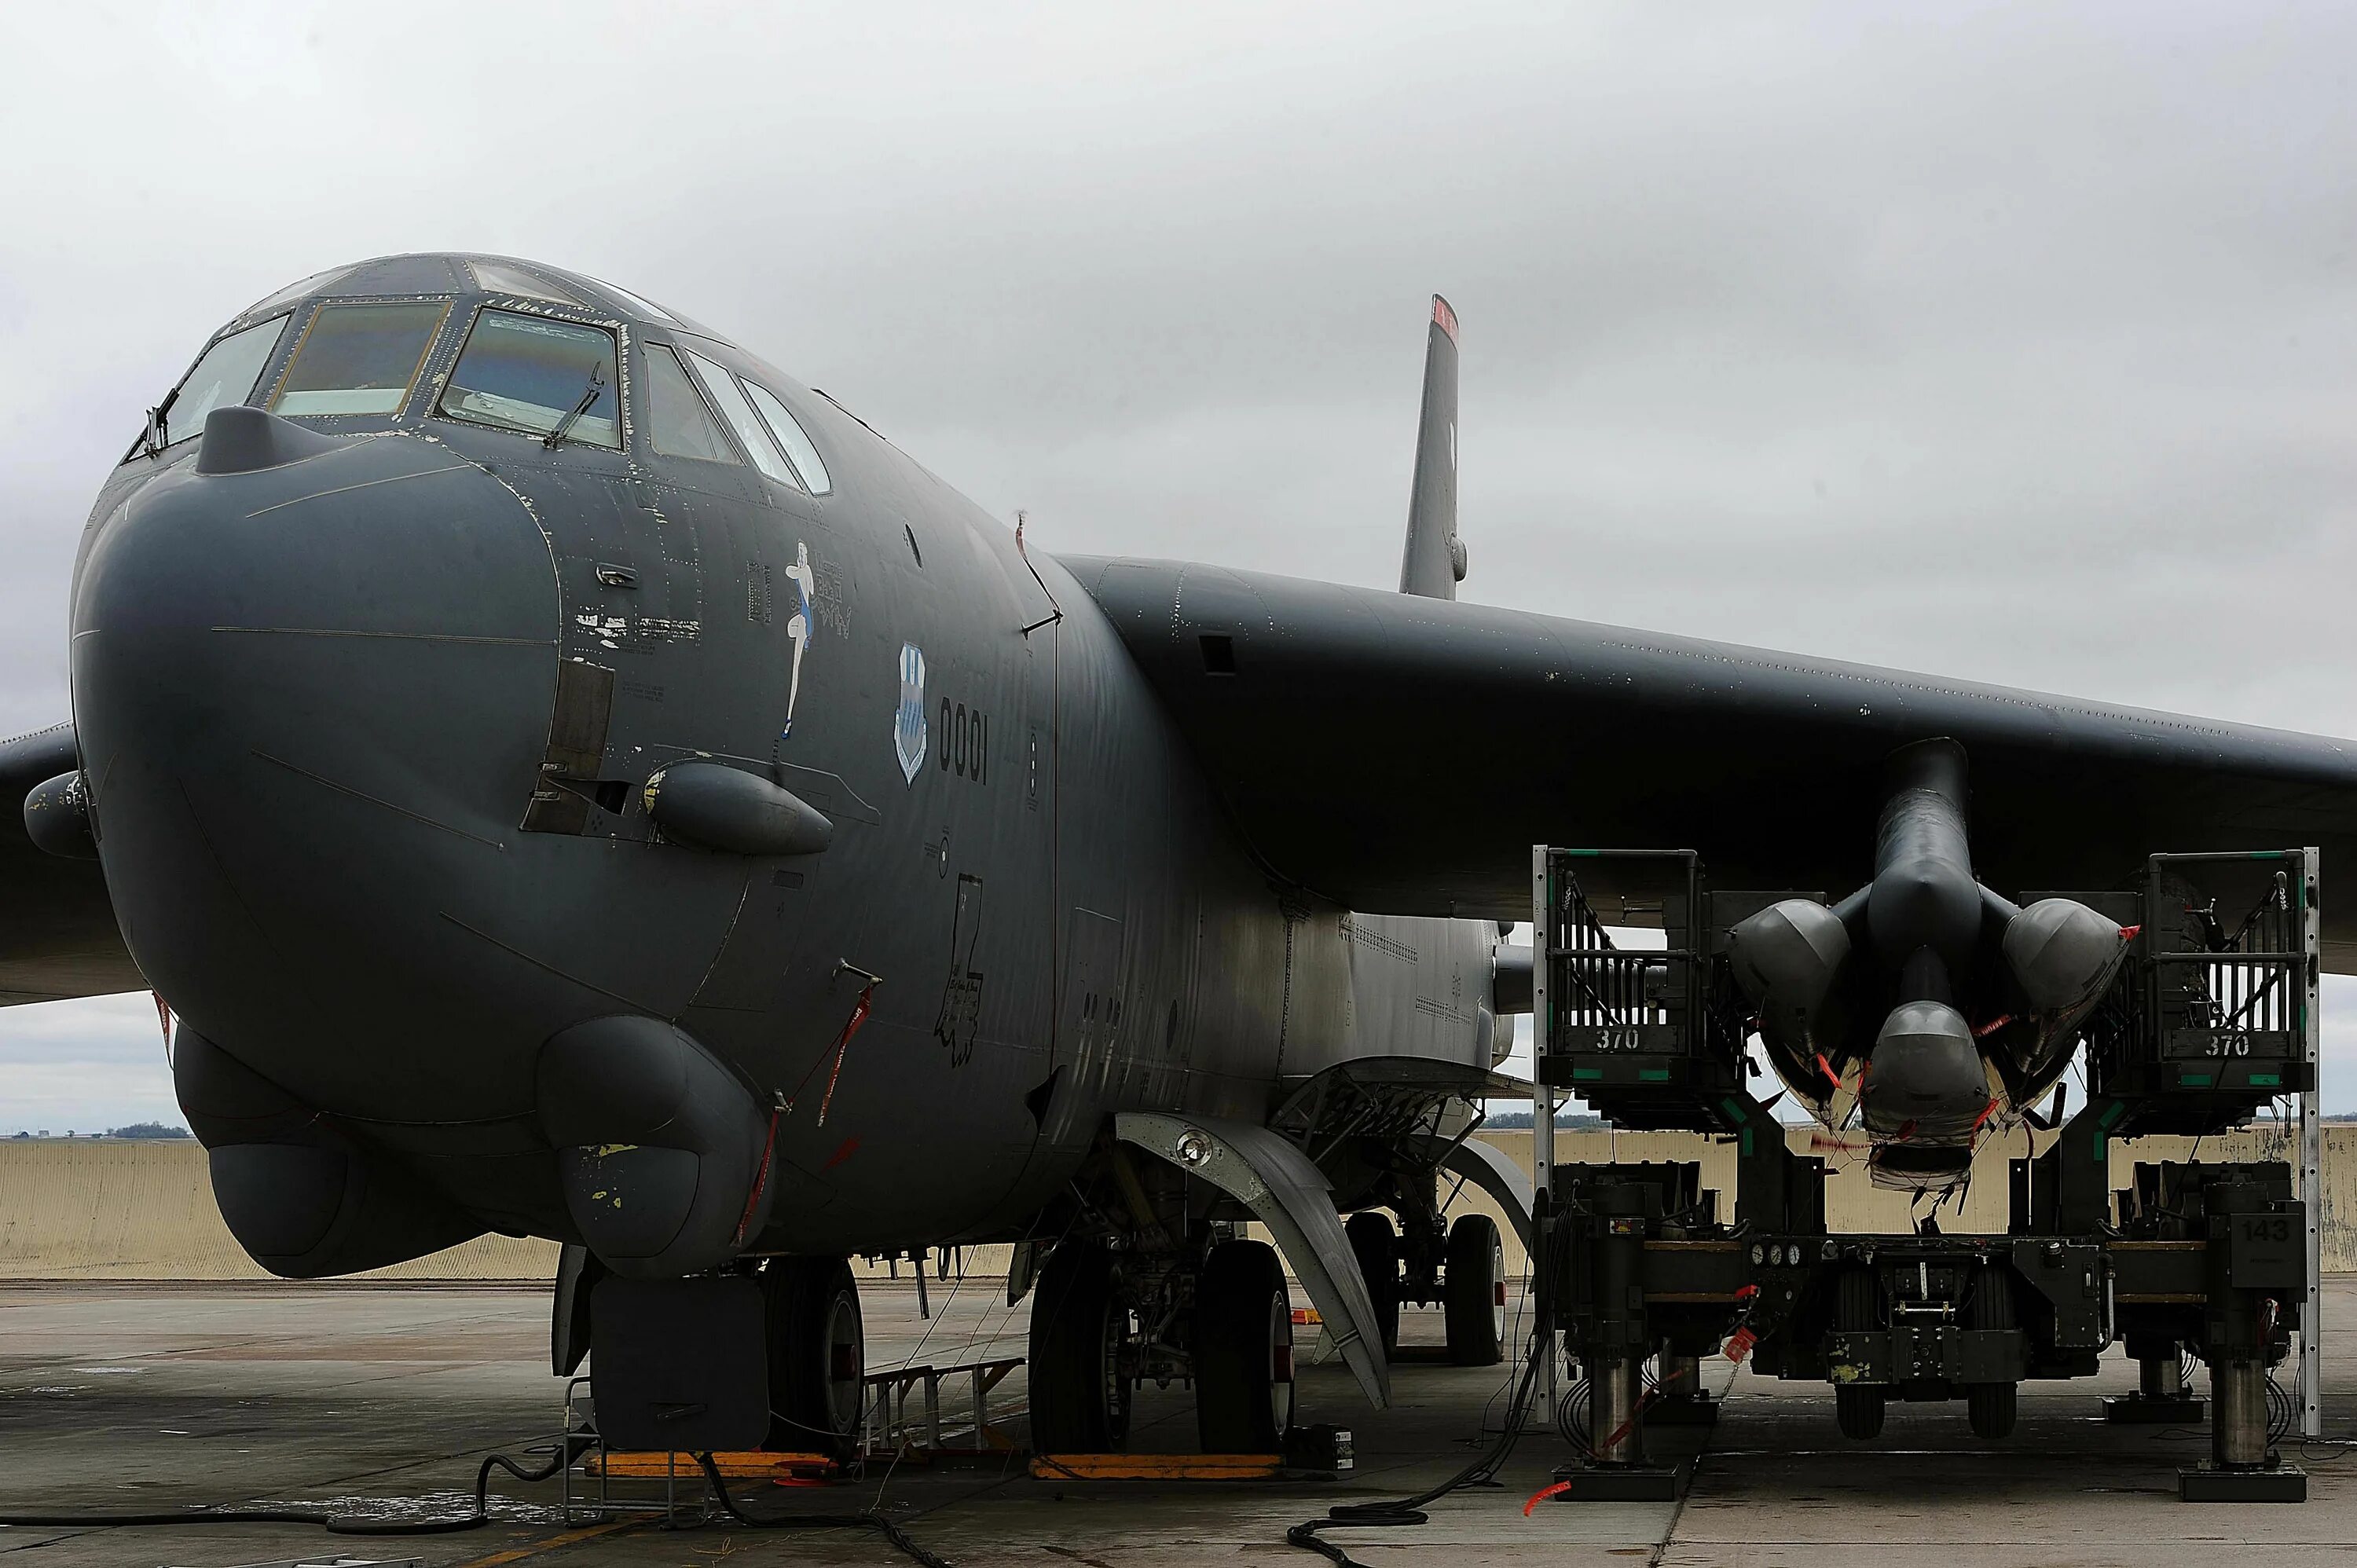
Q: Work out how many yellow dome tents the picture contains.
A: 0